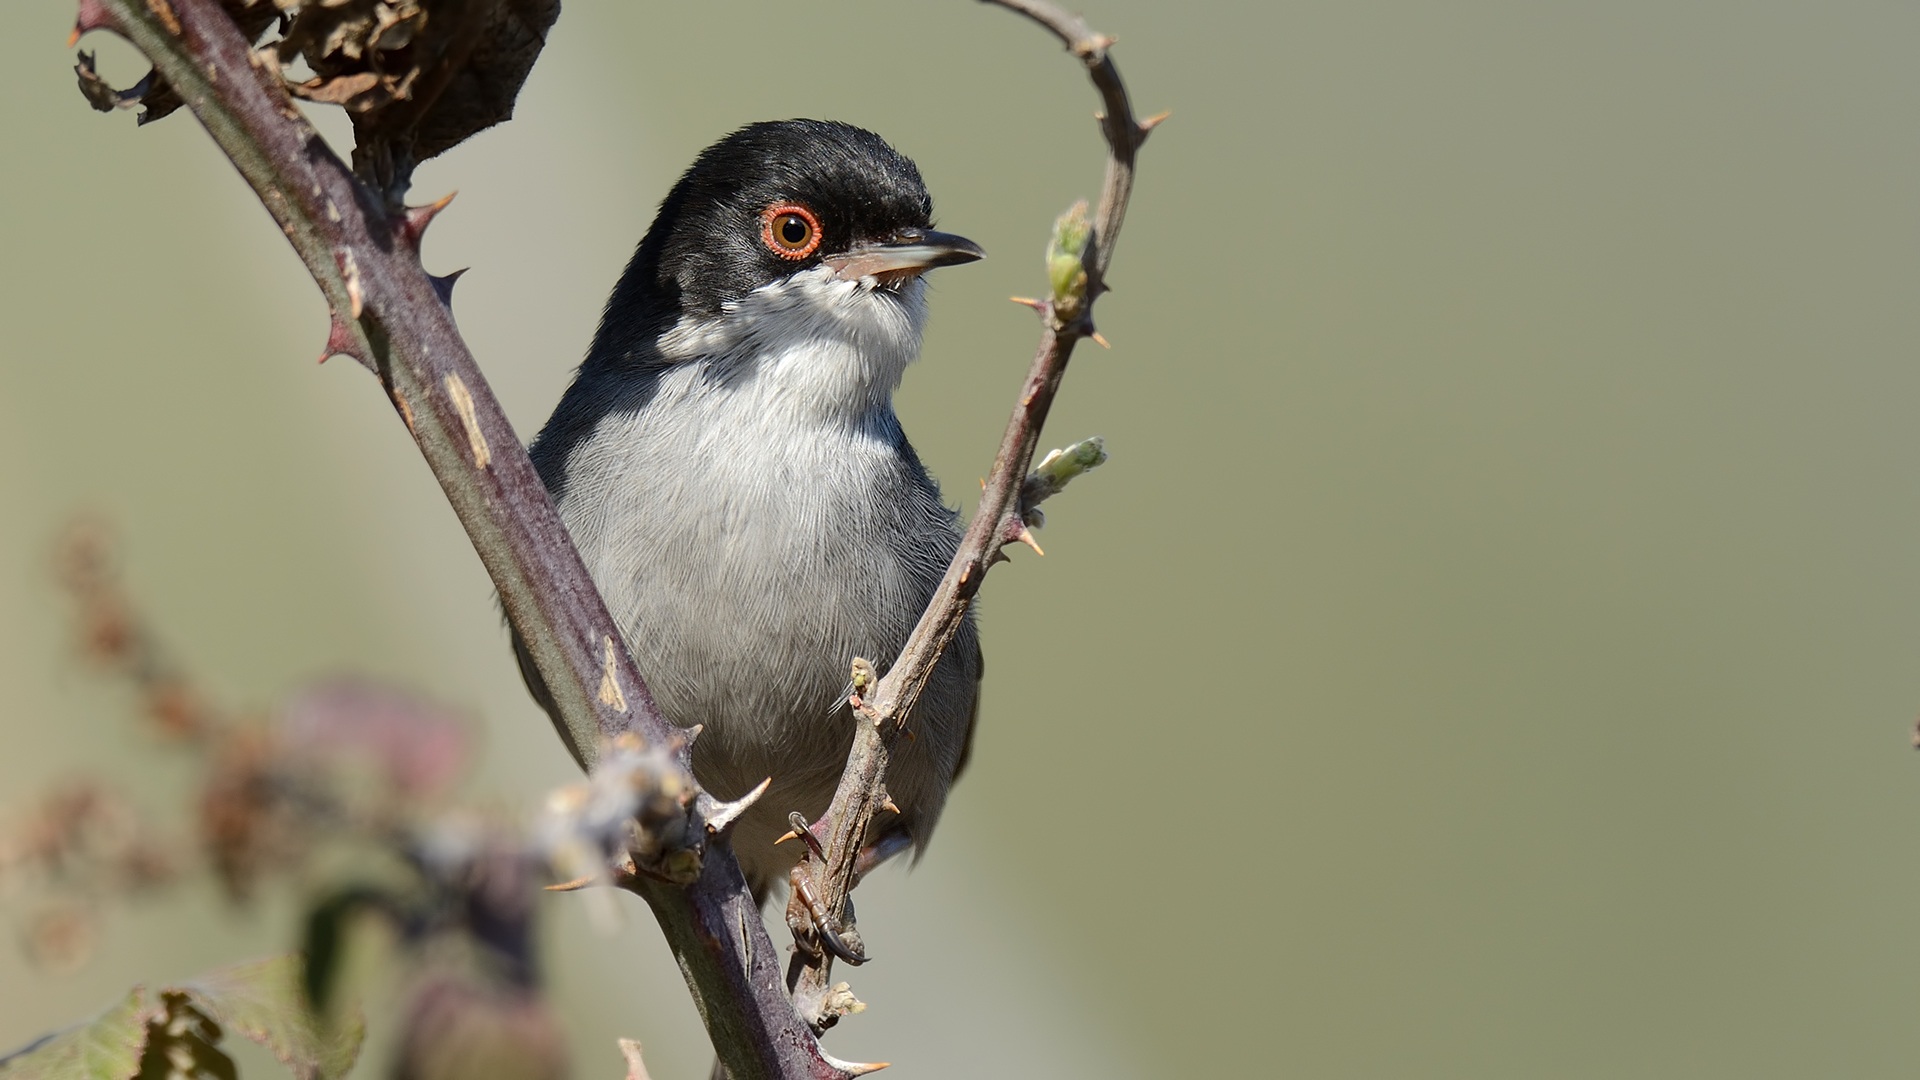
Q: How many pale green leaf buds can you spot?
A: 2